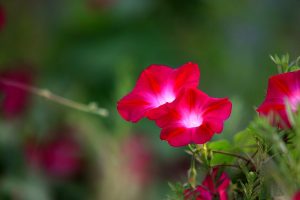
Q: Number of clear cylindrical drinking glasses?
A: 0